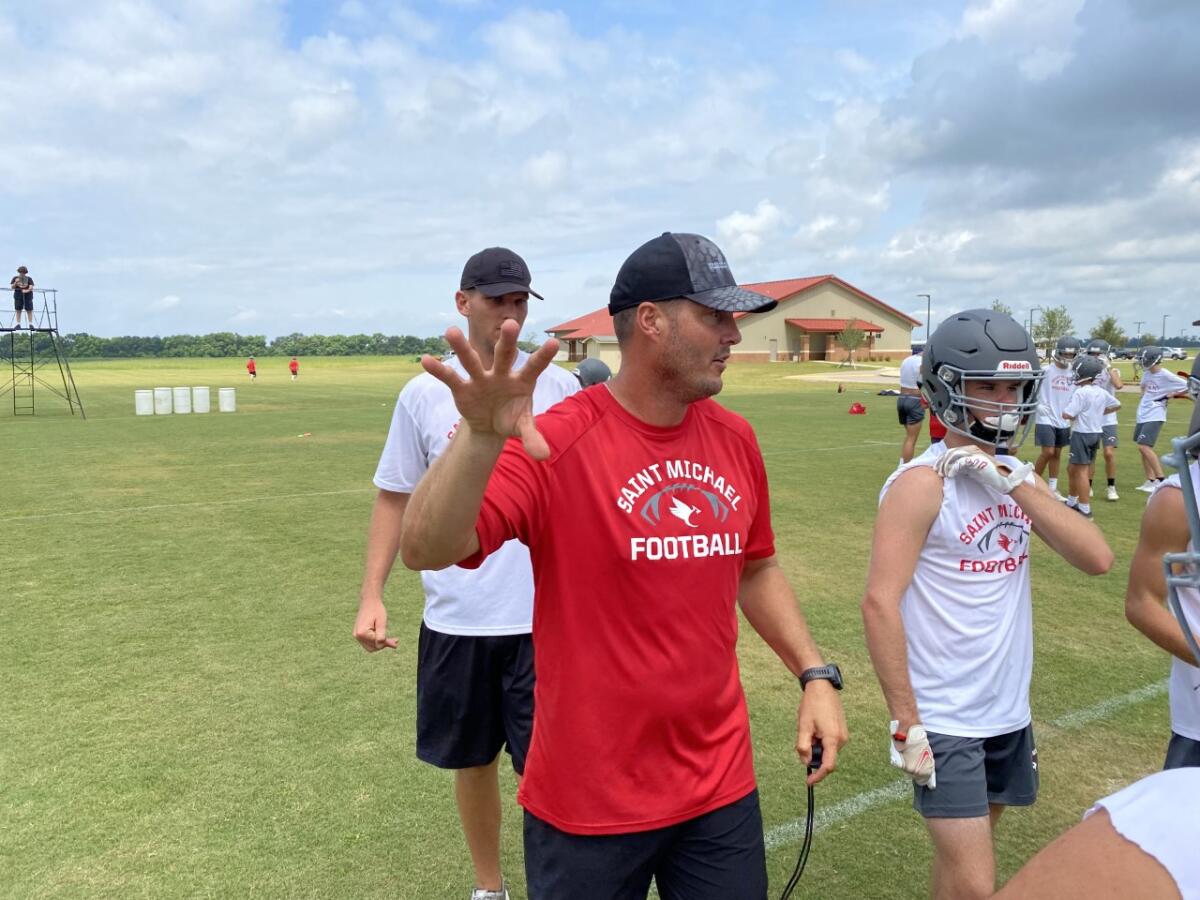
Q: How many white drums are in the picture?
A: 5